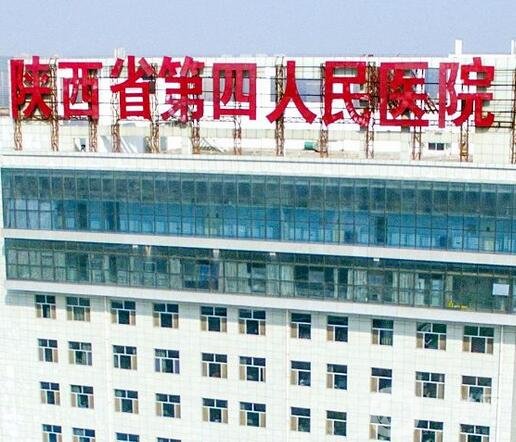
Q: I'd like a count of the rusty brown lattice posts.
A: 13